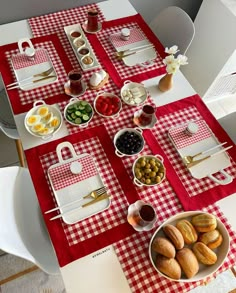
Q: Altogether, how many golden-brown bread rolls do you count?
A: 8